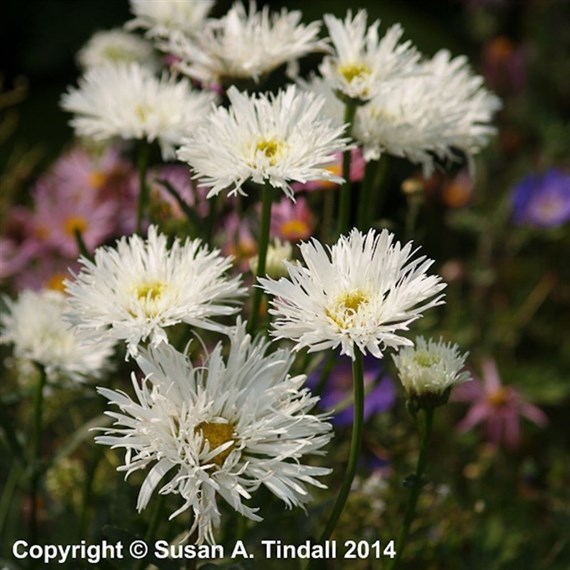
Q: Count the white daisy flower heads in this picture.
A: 12